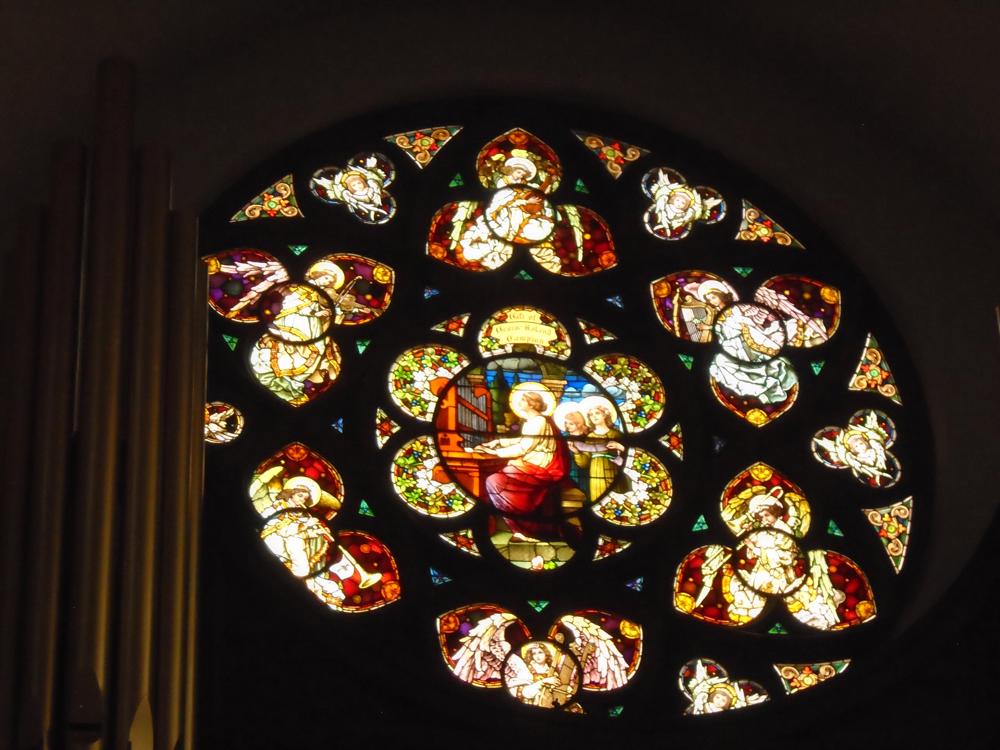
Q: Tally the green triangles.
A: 15